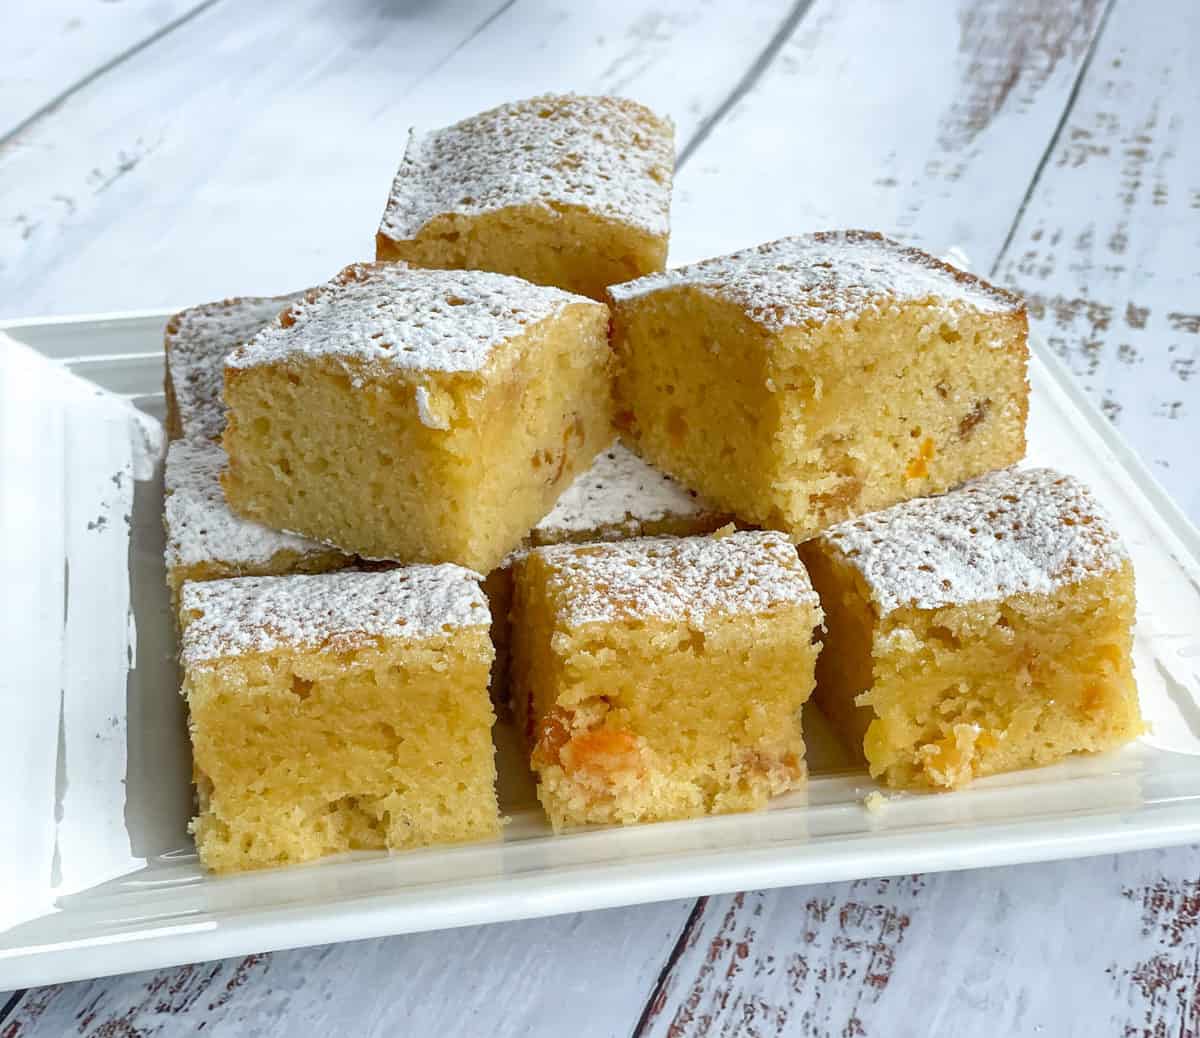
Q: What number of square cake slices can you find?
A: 9